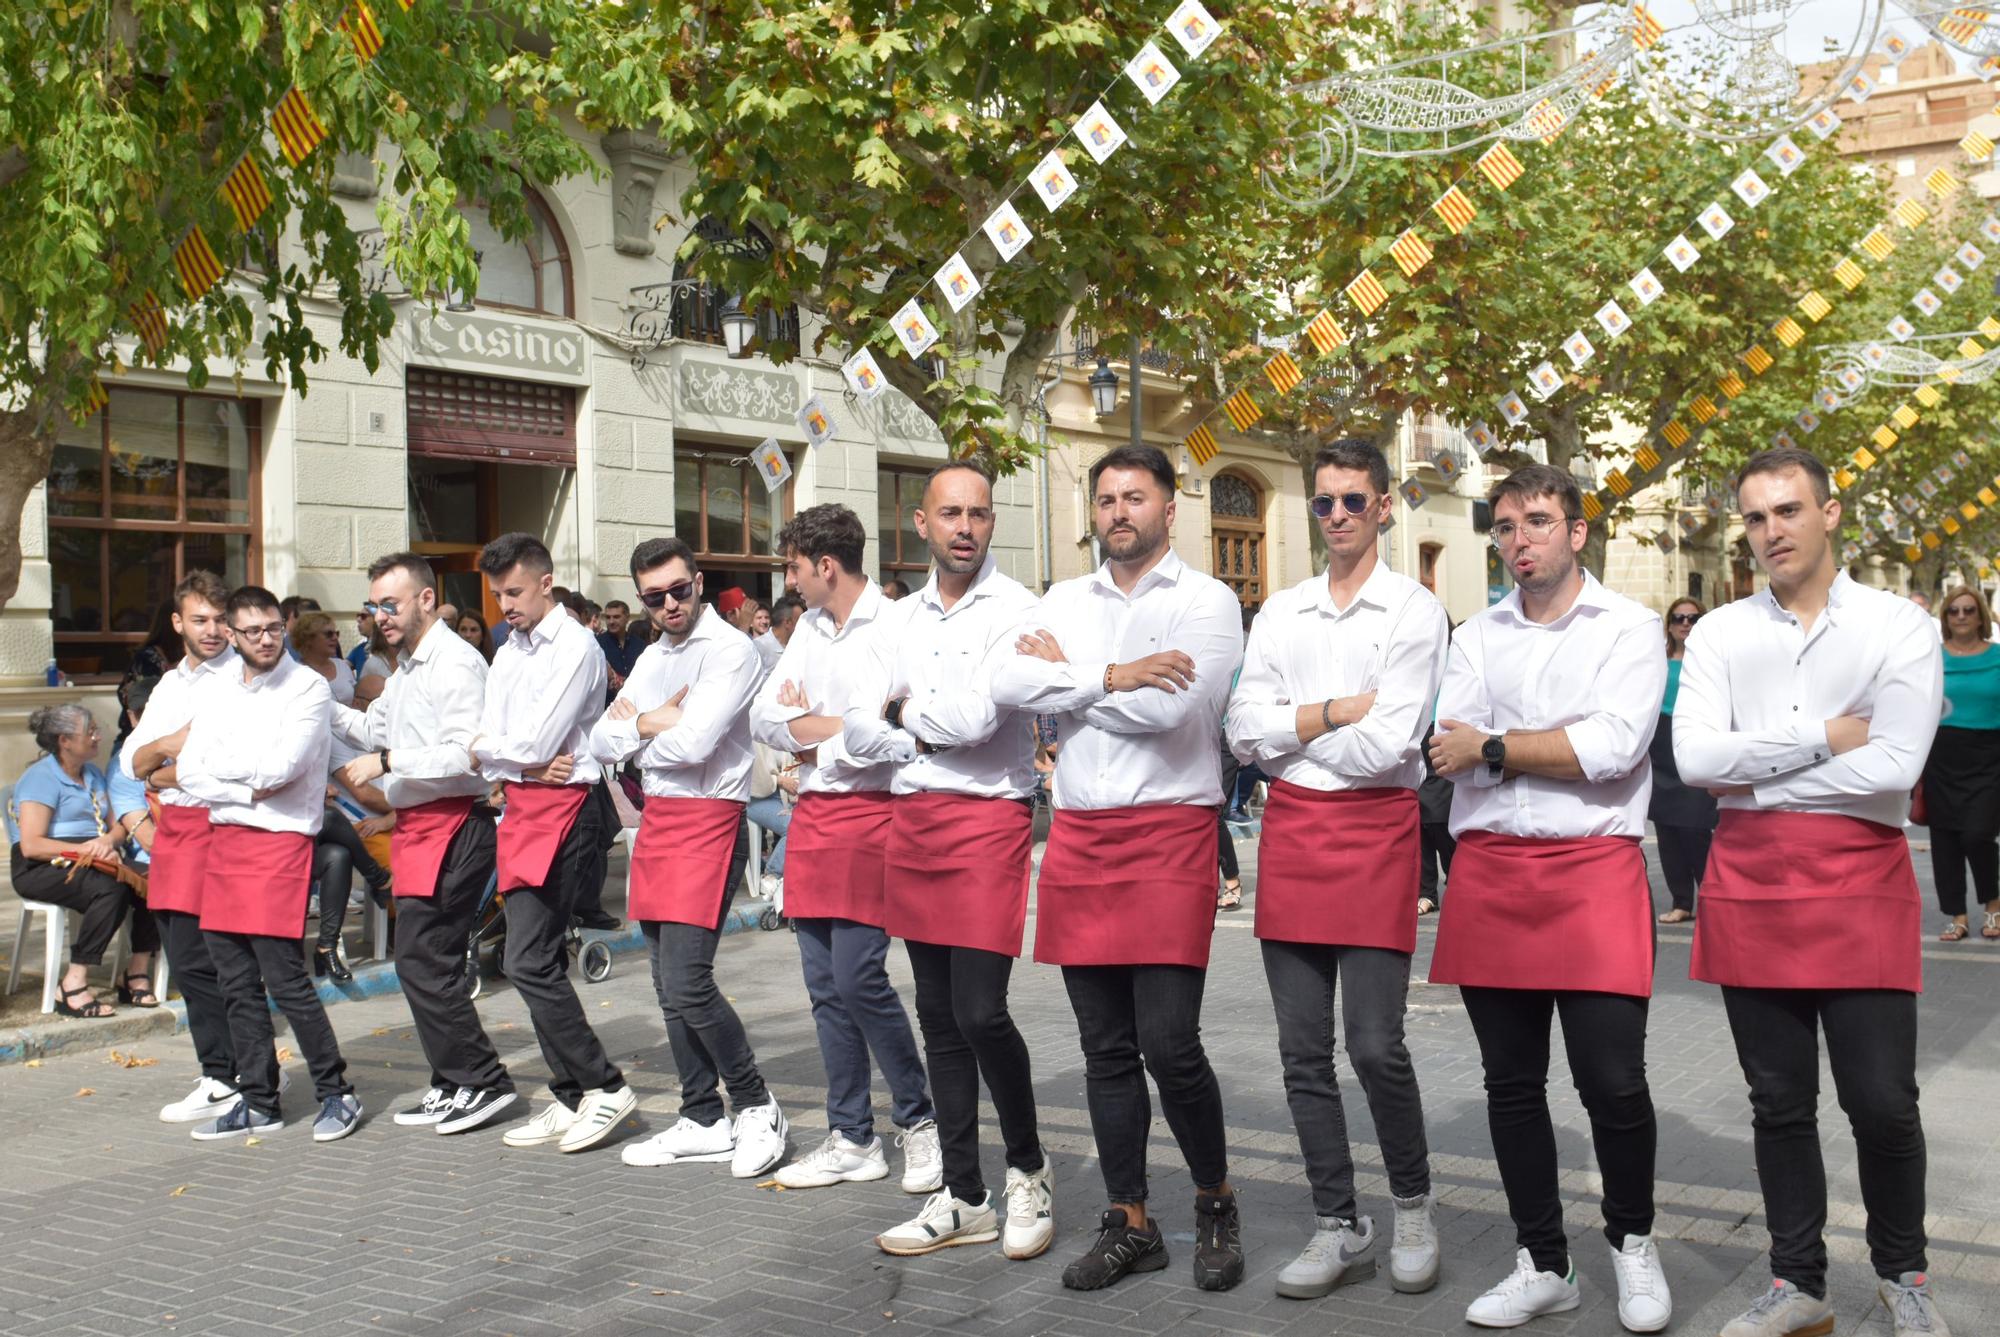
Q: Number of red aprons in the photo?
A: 11